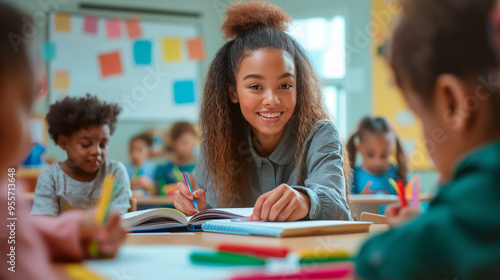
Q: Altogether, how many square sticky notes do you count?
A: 11